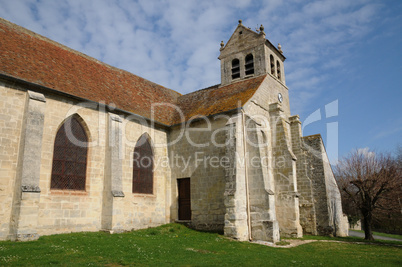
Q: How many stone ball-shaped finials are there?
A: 4